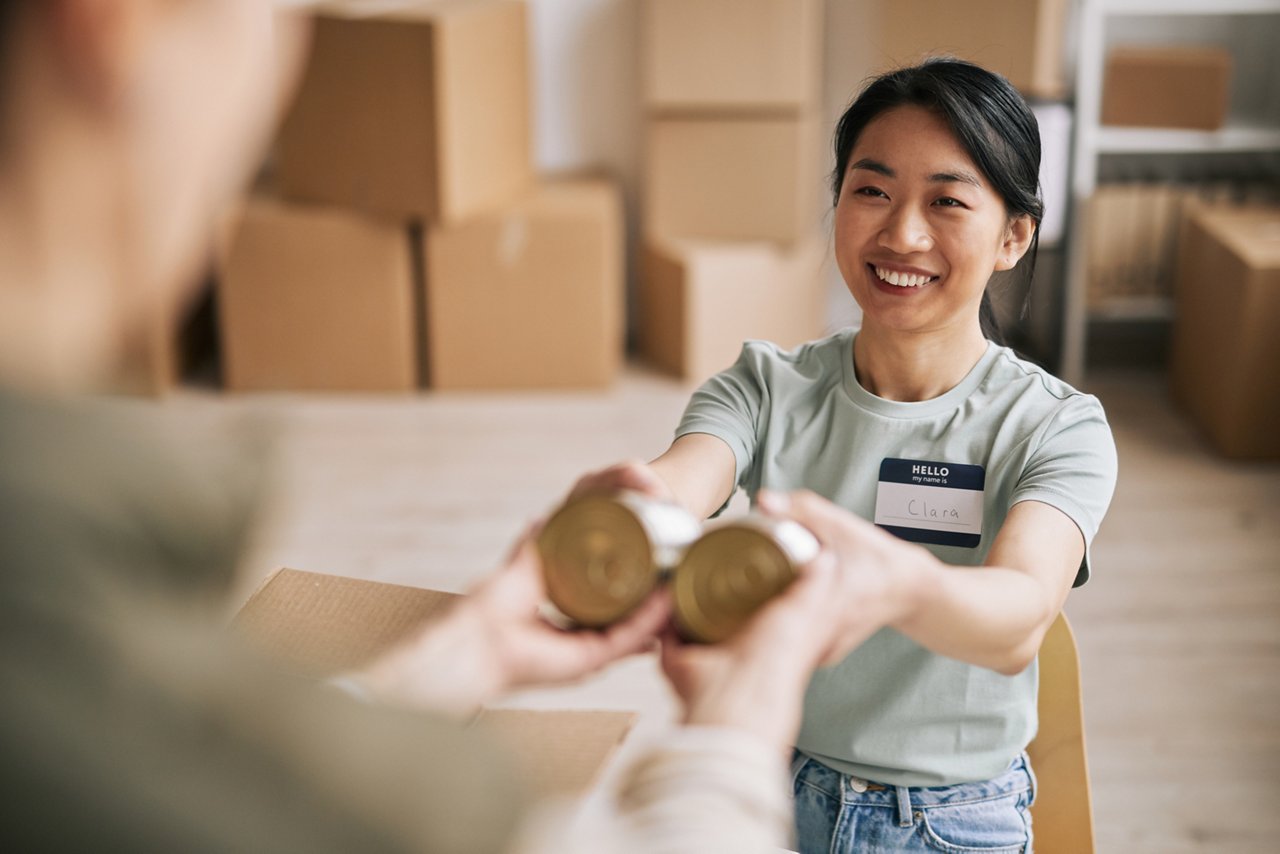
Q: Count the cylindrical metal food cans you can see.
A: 2